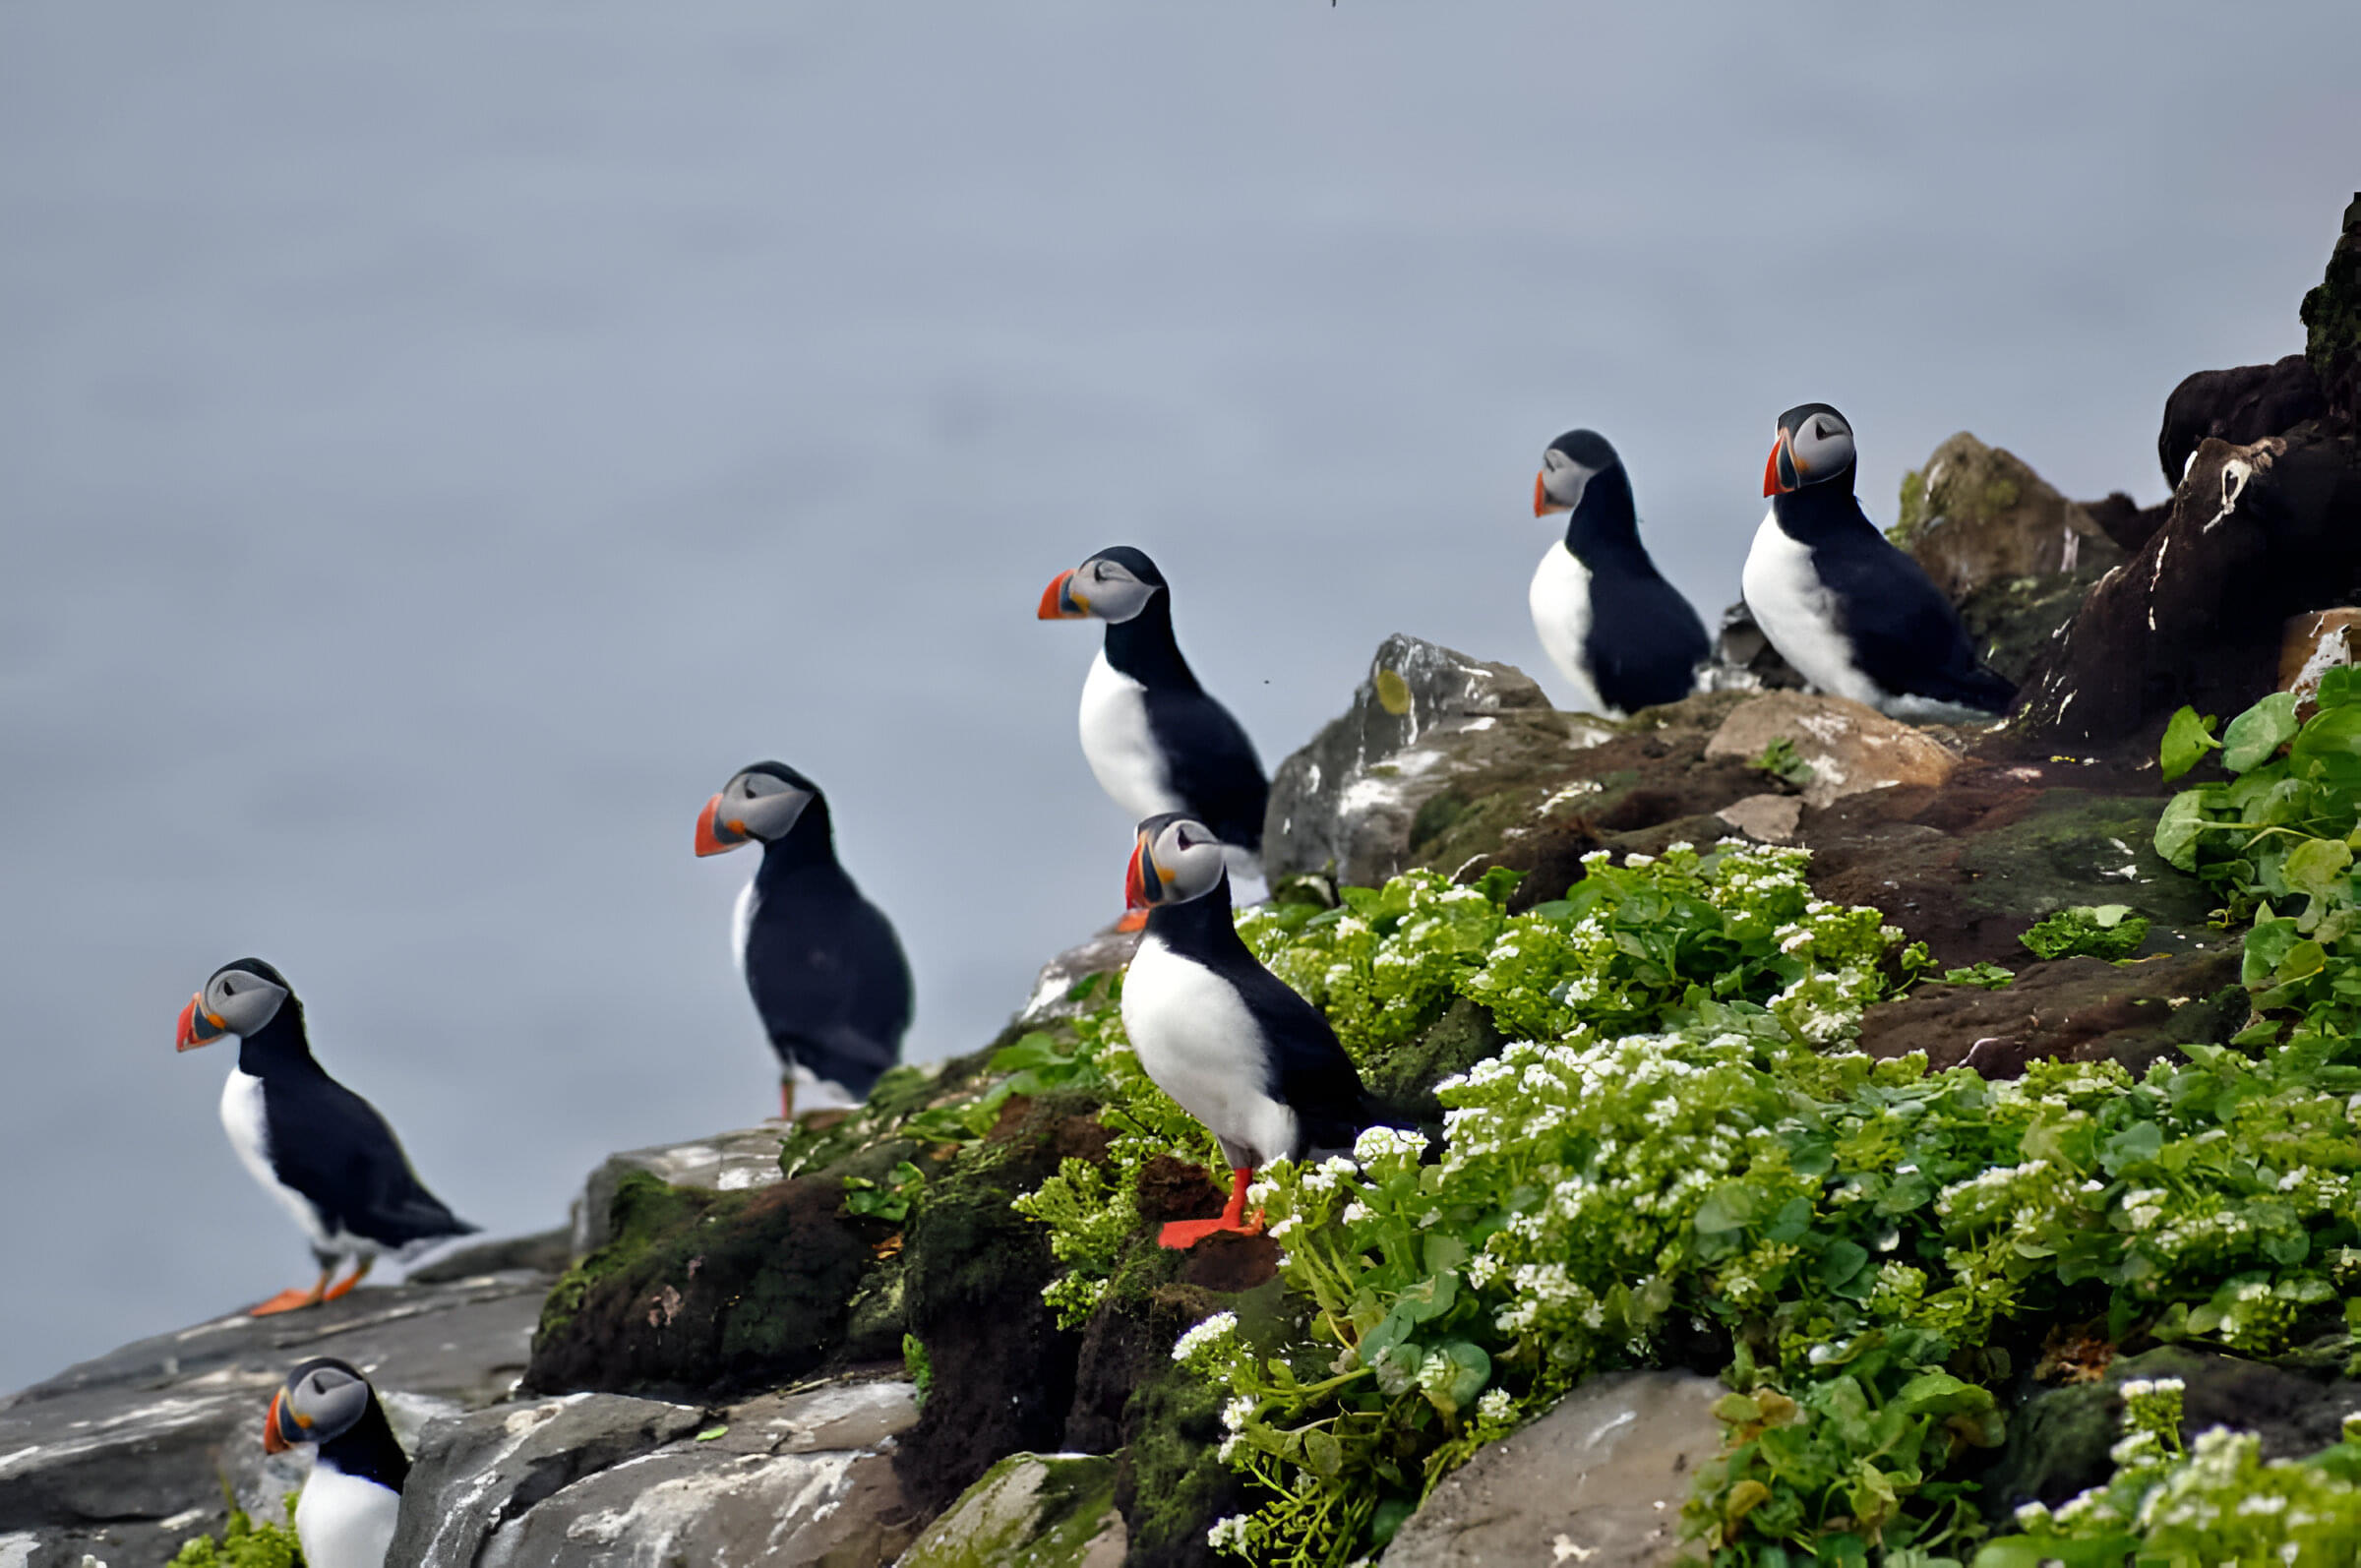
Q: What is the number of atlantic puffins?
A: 7